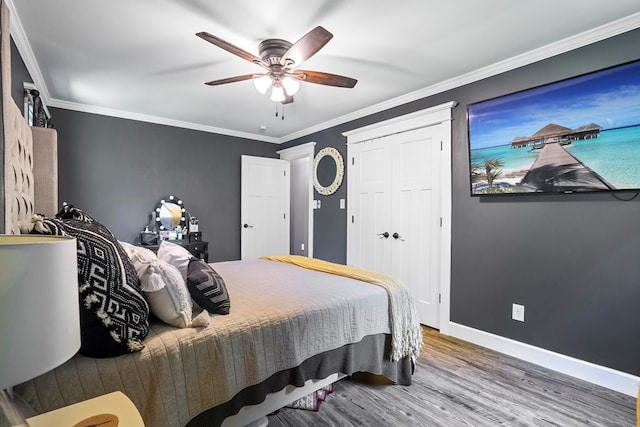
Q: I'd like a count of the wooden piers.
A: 1